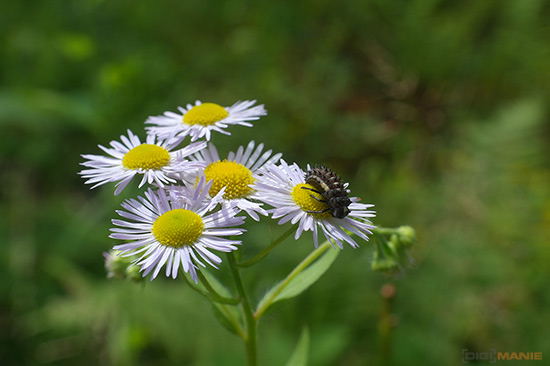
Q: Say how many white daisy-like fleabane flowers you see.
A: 5